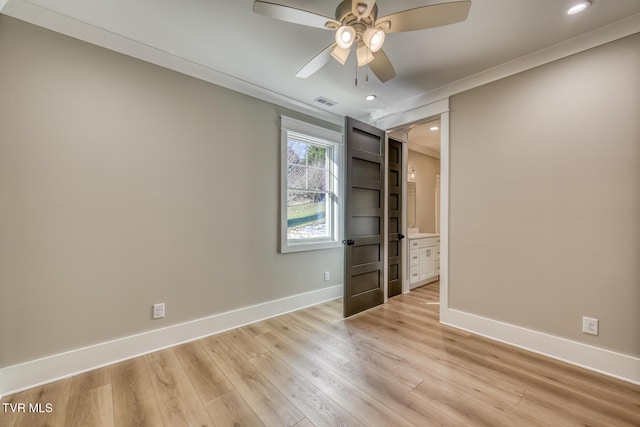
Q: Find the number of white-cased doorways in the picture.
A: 2